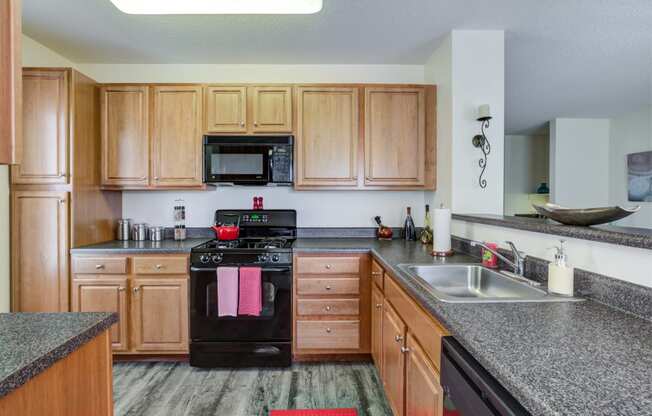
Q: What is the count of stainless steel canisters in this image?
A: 3